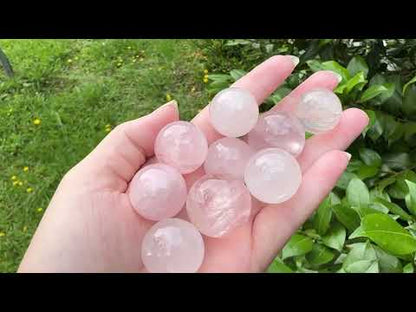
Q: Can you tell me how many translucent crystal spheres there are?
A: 9